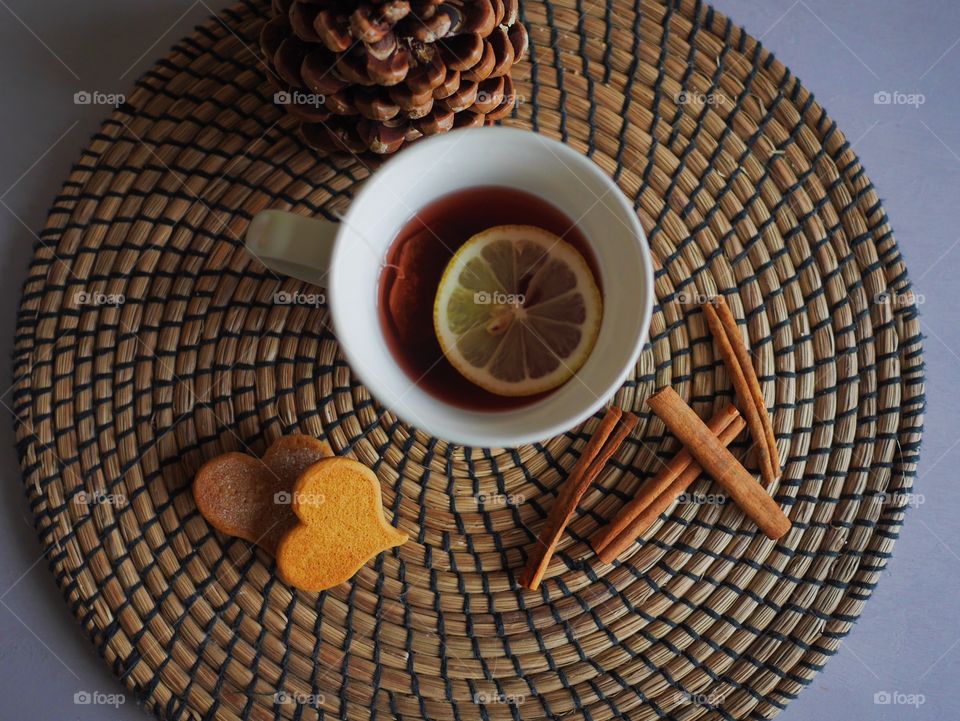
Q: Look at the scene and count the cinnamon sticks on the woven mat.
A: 4